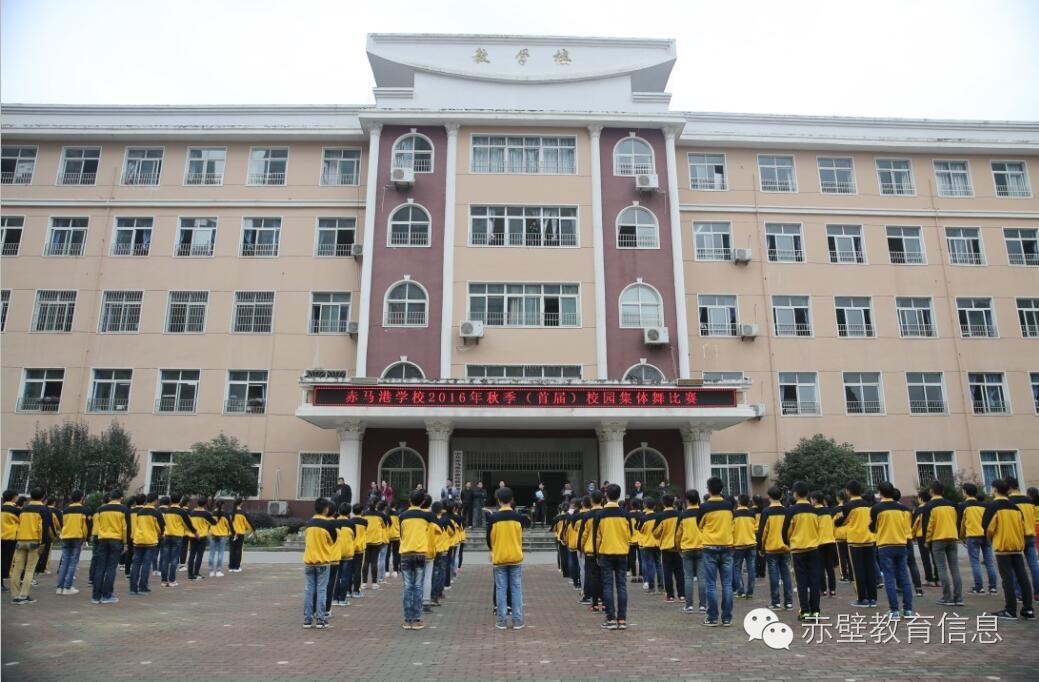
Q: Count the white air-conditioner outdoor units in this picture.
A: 11